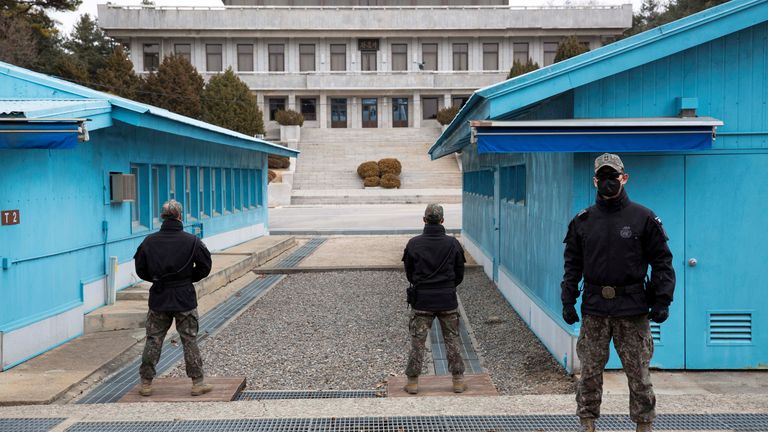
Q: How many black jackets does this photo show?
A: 3